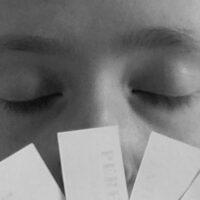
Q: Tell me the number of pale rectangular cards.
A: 4